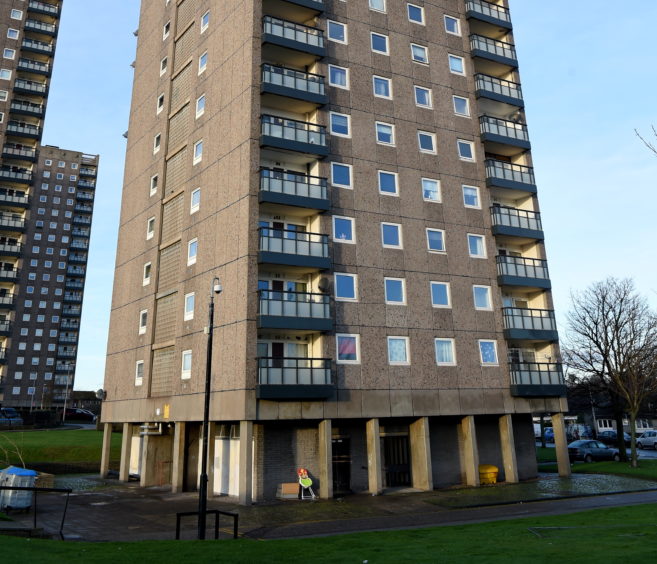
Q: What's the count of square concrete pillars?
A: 12